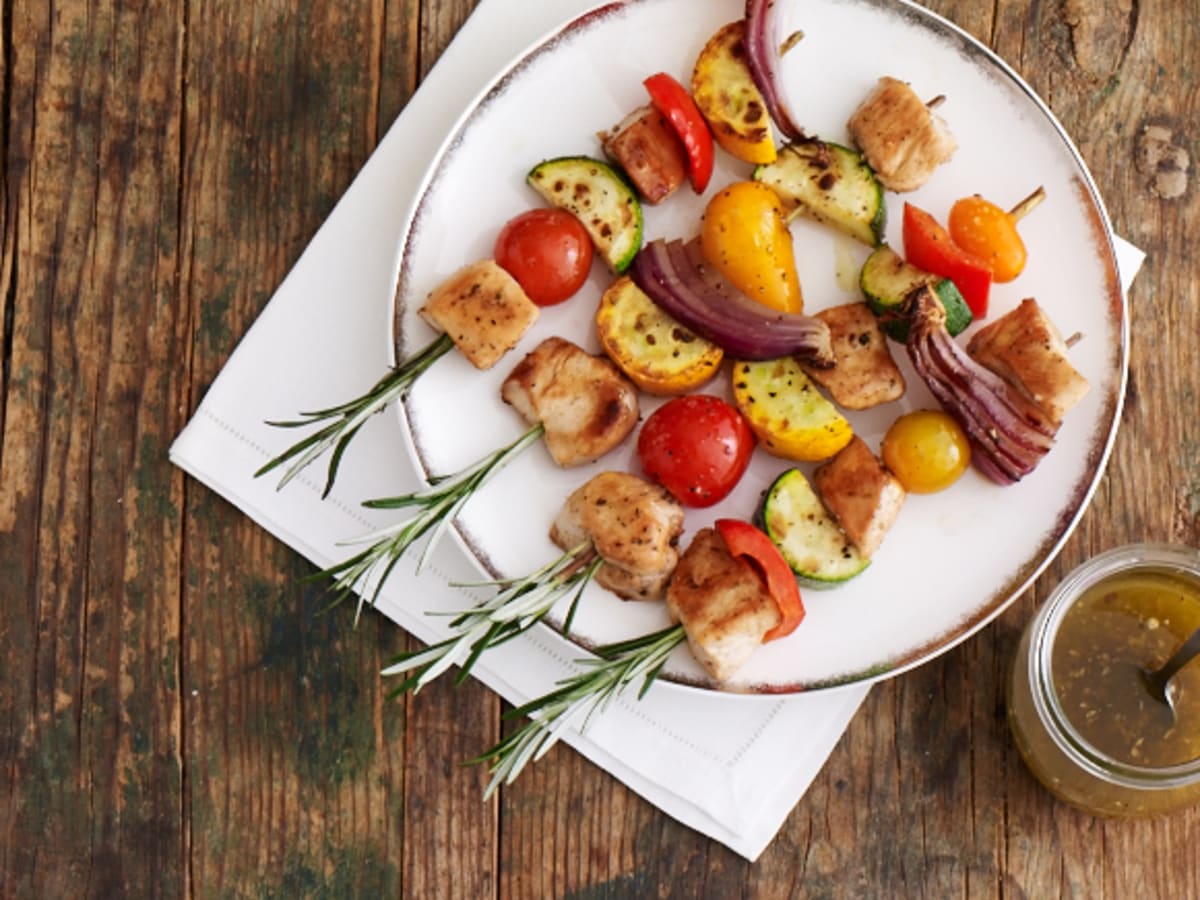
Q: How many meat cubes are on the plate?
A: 9